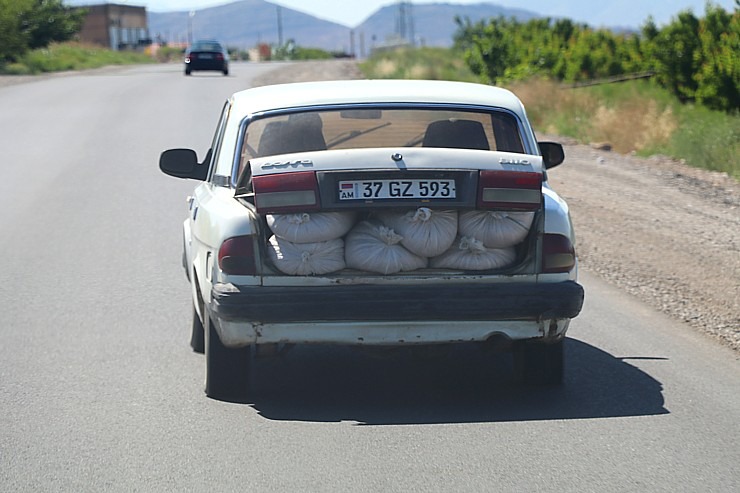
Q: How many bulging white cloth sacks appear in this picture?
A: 6